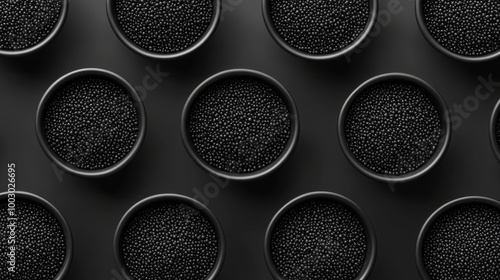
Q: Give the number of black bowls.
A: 12